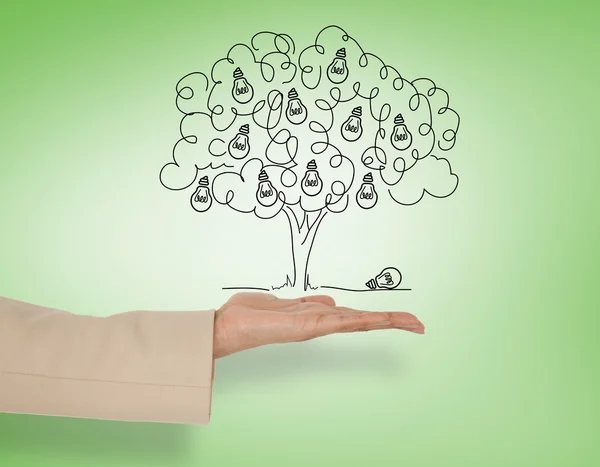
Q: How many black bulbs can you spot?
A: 11